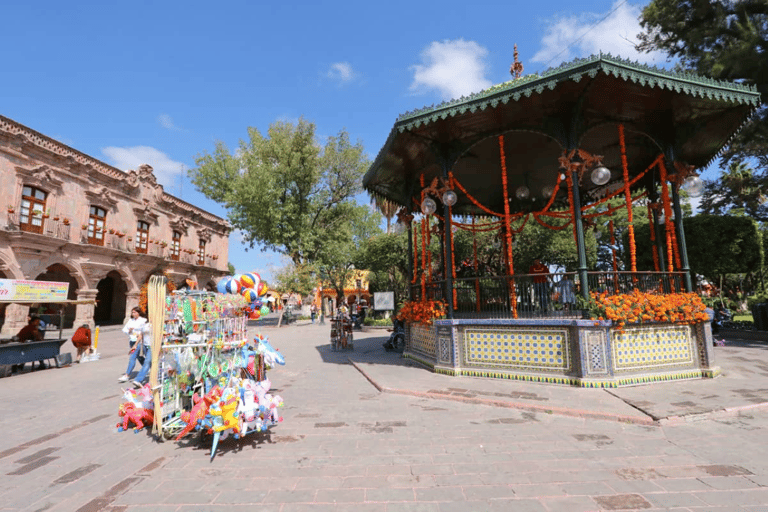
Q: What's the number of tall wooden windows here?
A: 5